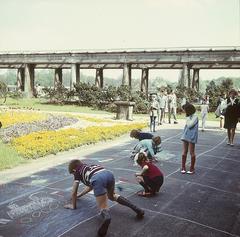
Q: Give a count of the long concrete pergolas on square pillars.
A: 1